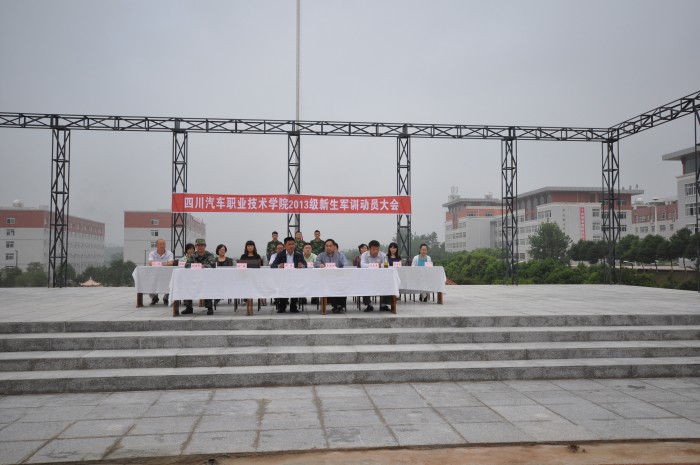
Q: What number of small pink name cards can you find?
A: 10